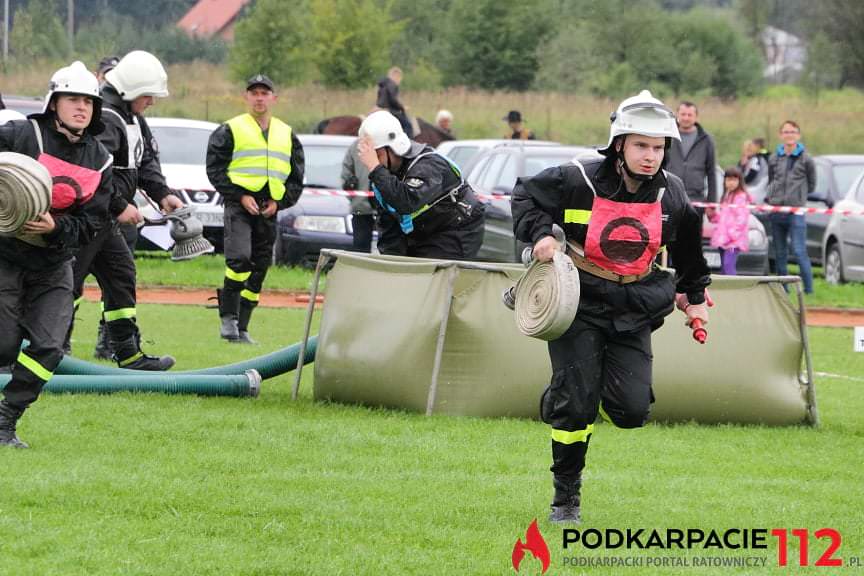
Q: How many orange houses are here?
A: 1